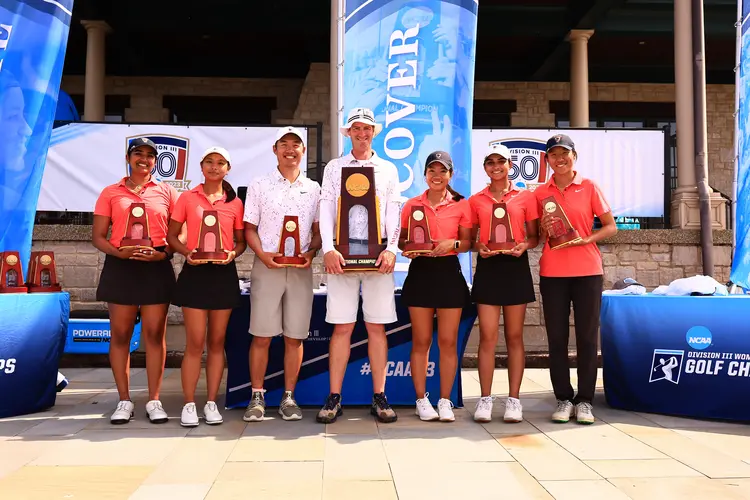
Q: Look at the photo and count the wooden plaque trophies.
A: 9